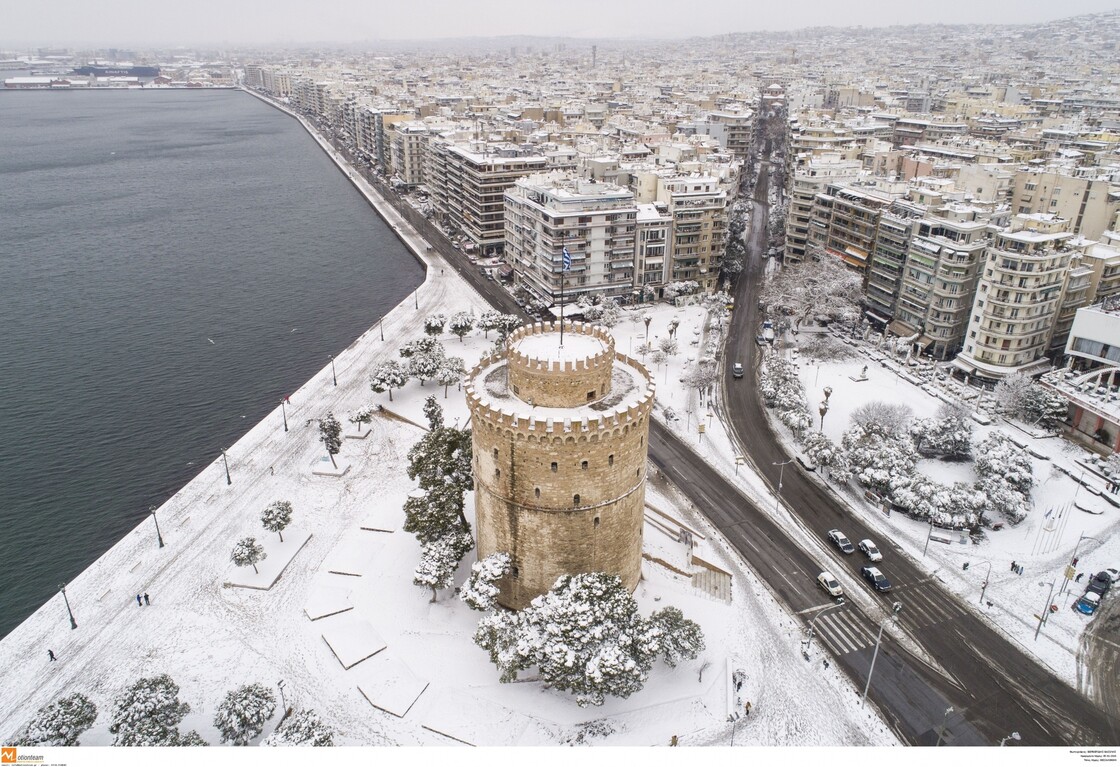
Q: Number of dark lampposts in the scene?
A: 7